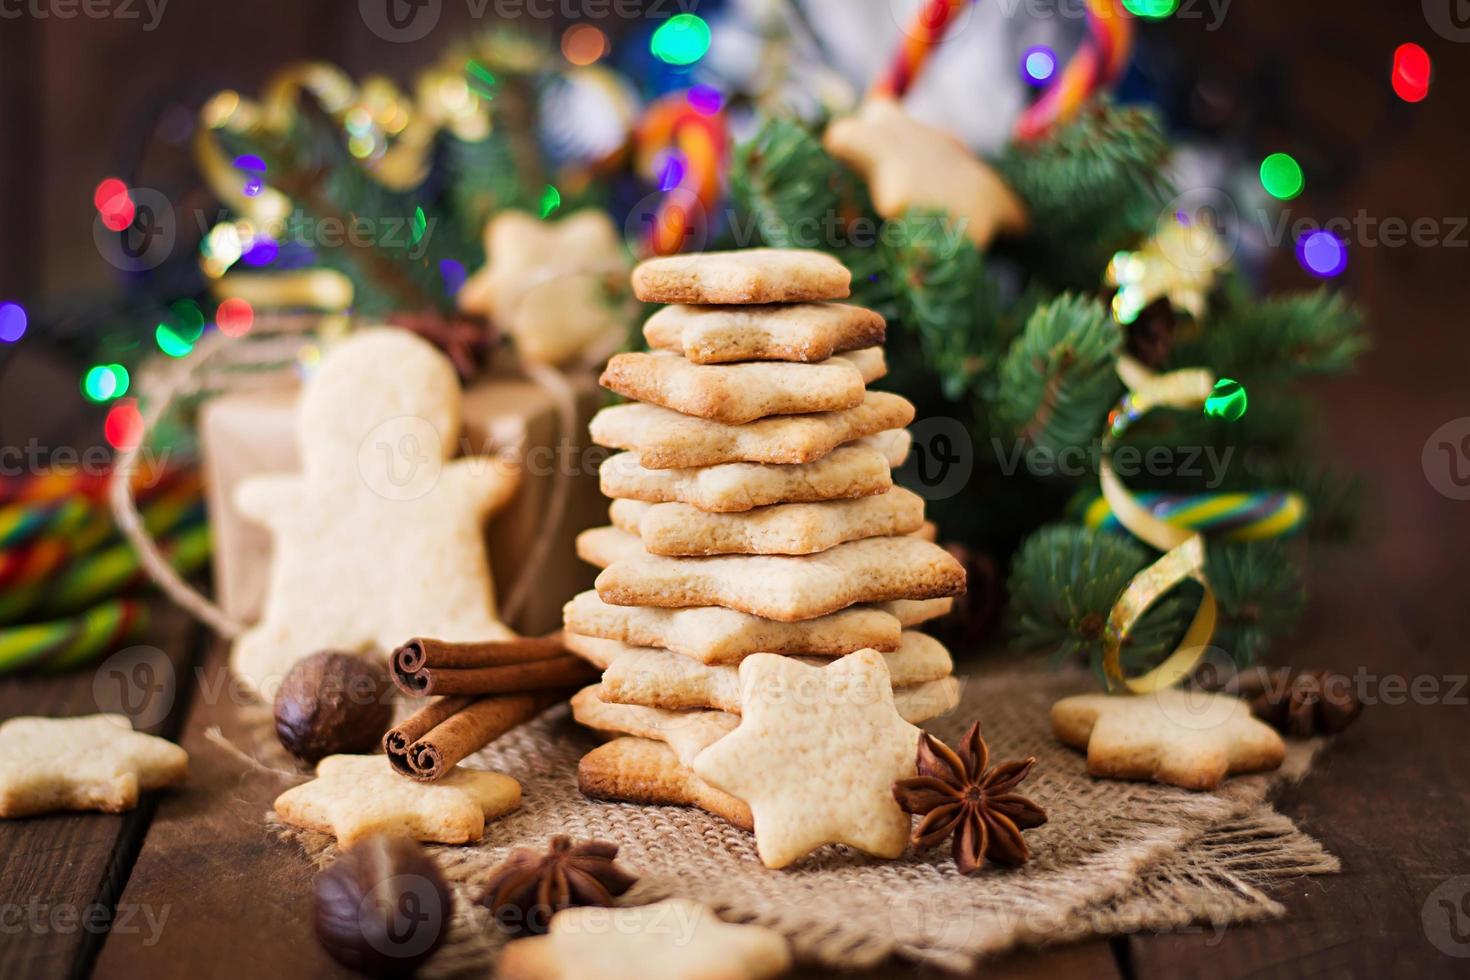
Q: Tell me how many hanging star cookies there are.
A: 2